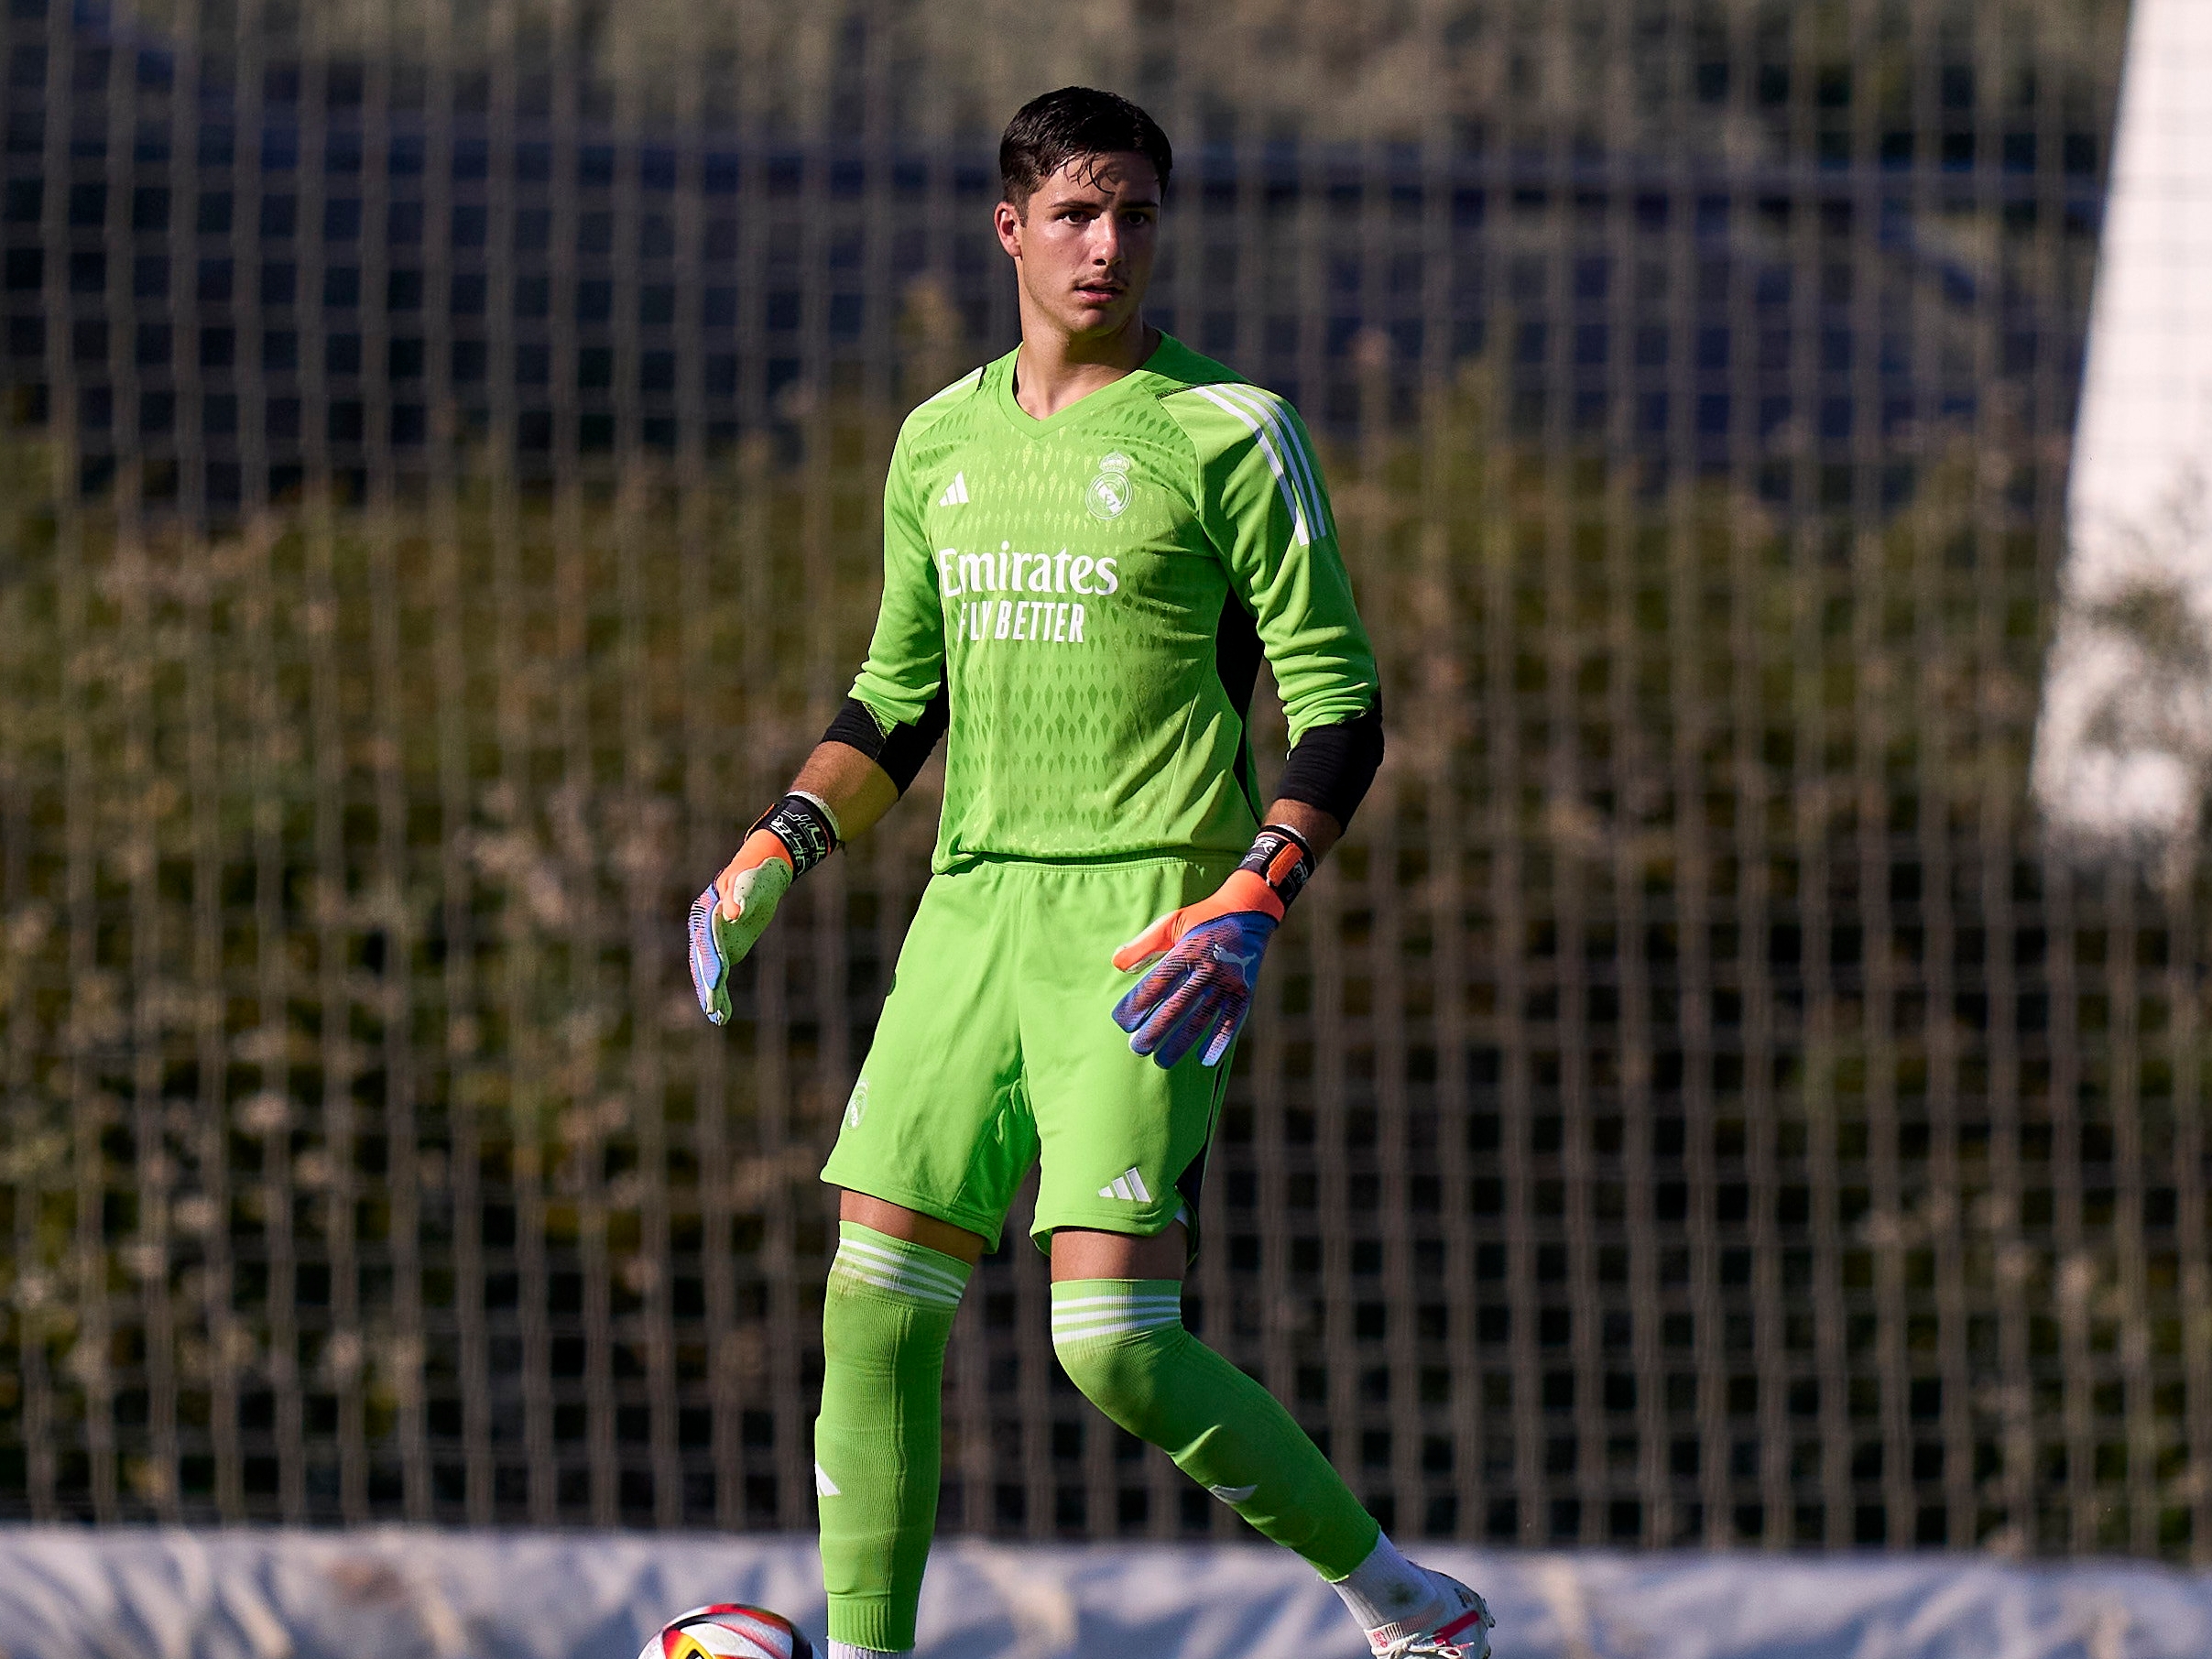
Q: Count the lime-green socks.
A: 2